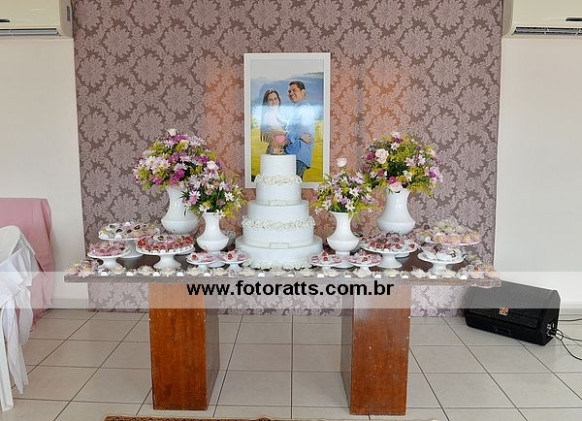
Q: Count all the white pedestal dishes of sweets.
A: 10